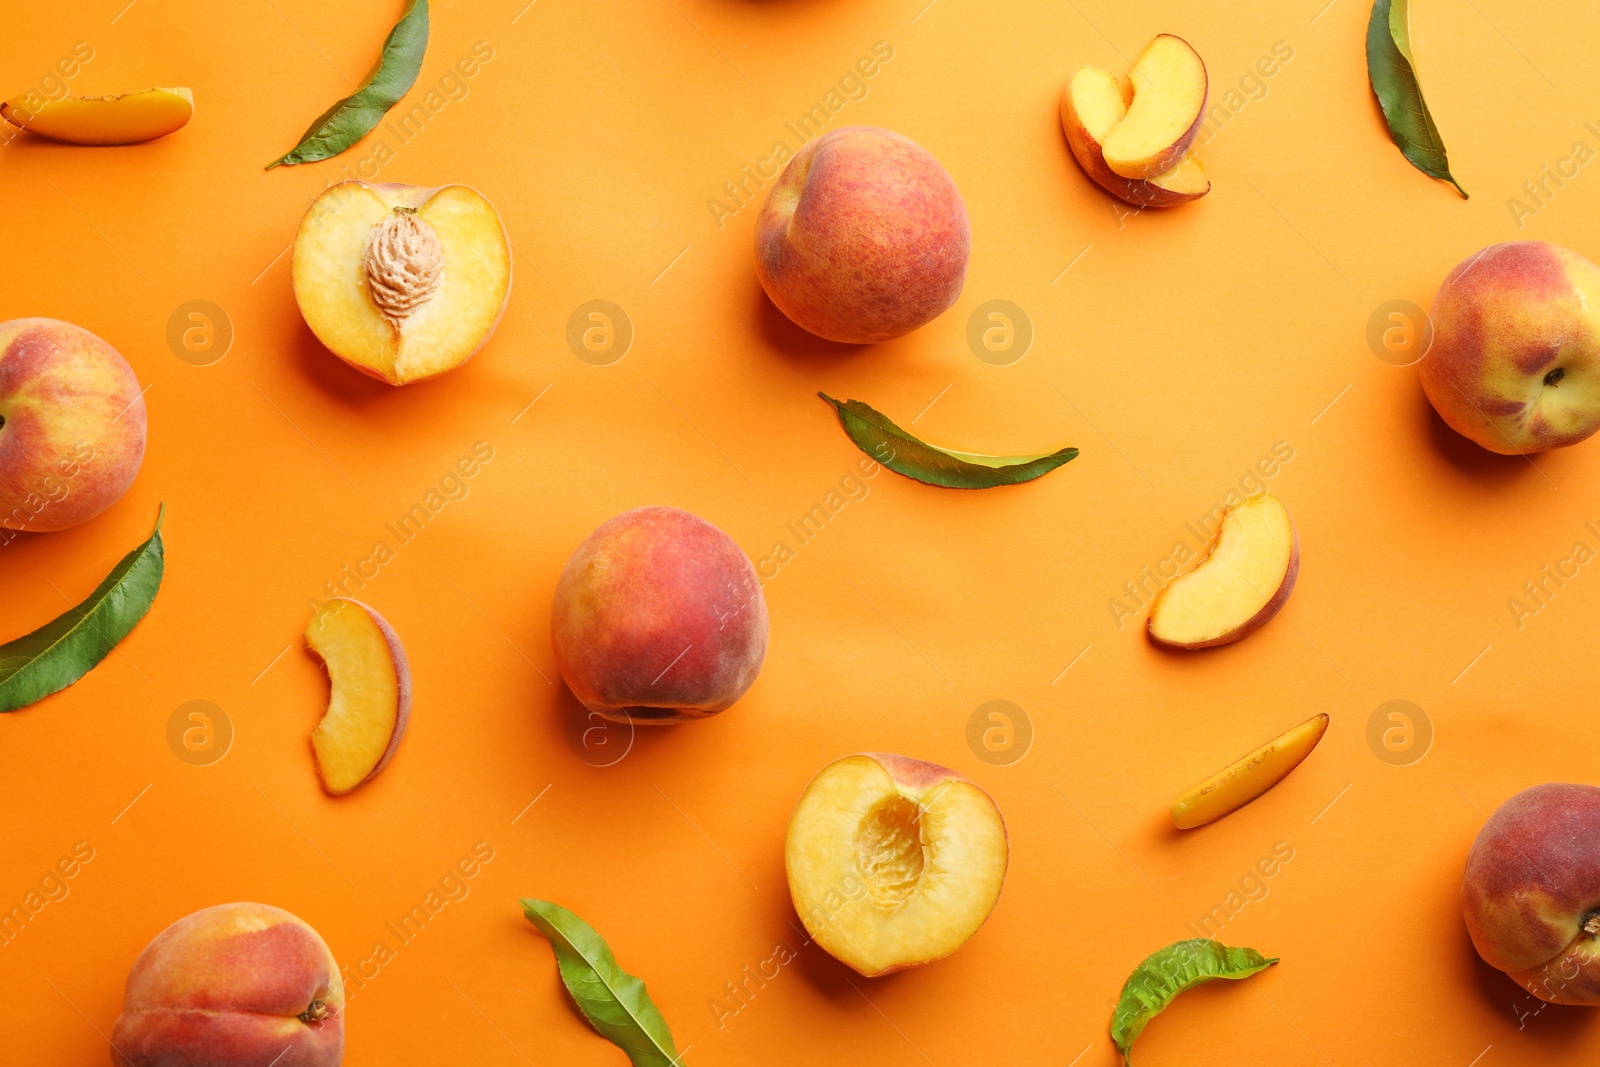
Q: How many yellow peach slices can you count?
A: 6